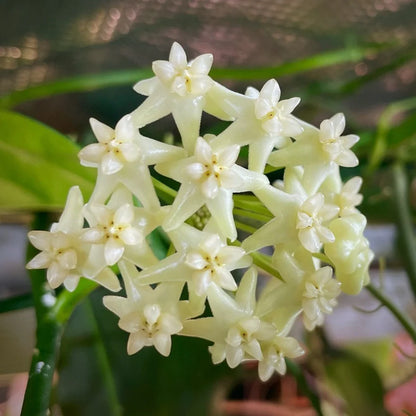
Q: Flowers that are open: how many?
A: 14